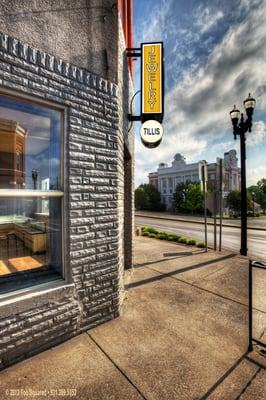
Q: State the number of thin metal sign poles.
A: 3